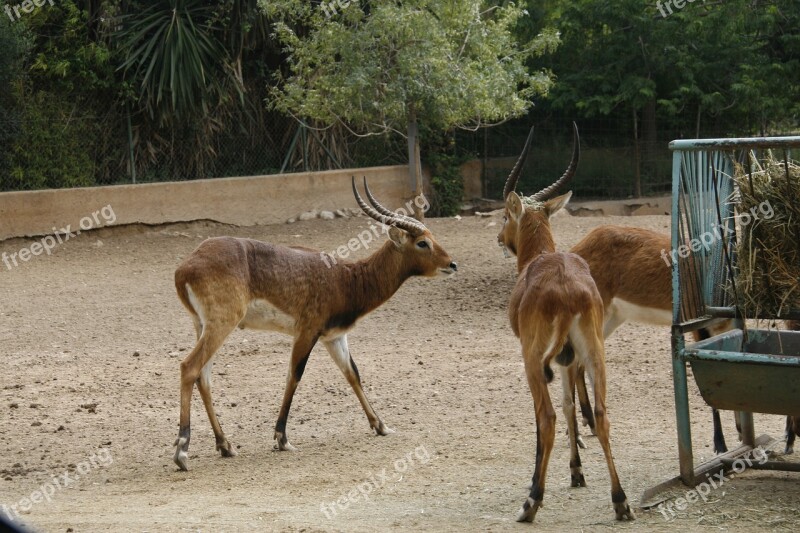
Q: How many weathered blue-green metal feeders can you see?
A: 1